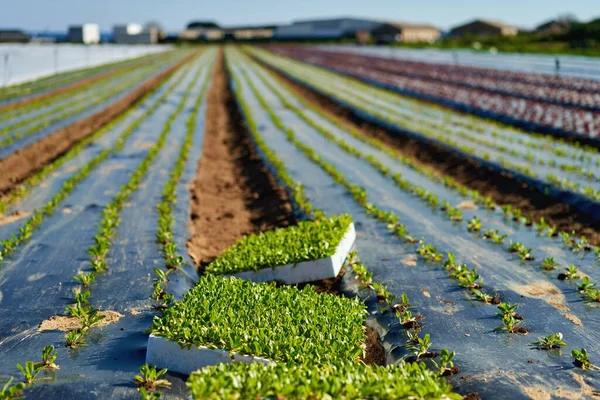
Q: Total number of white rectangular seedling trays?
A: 3